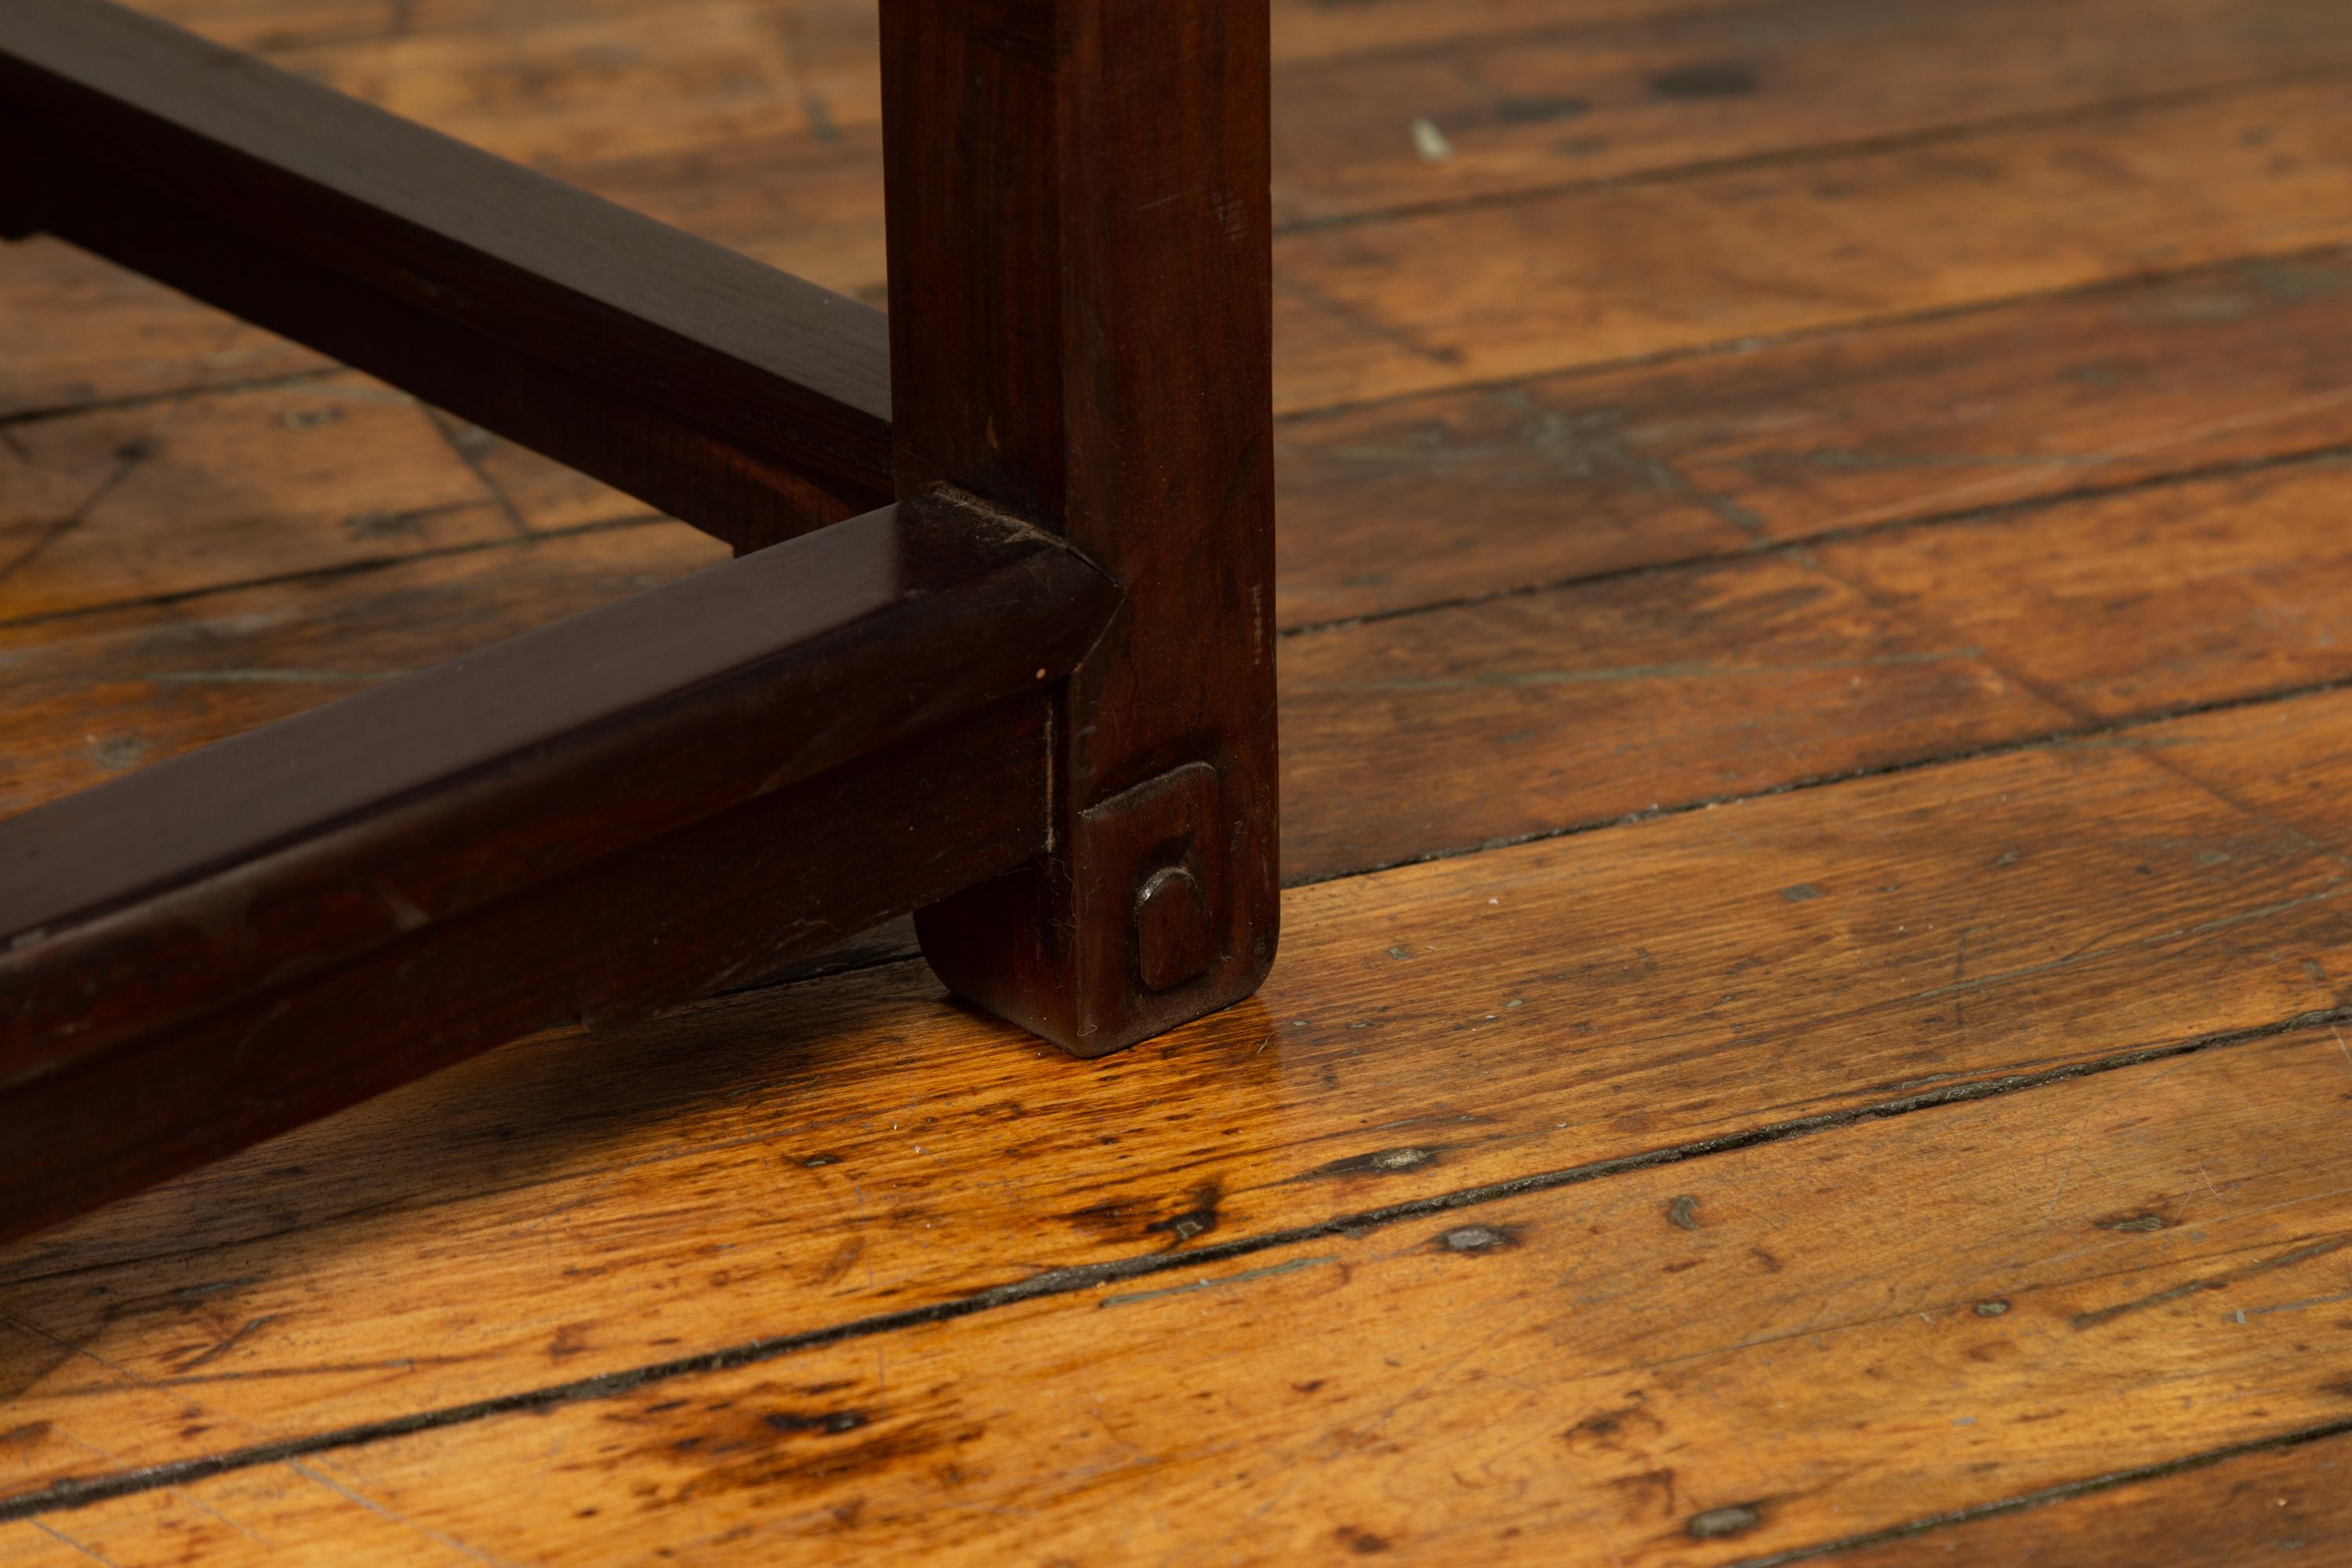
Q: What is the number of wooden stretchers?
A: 2